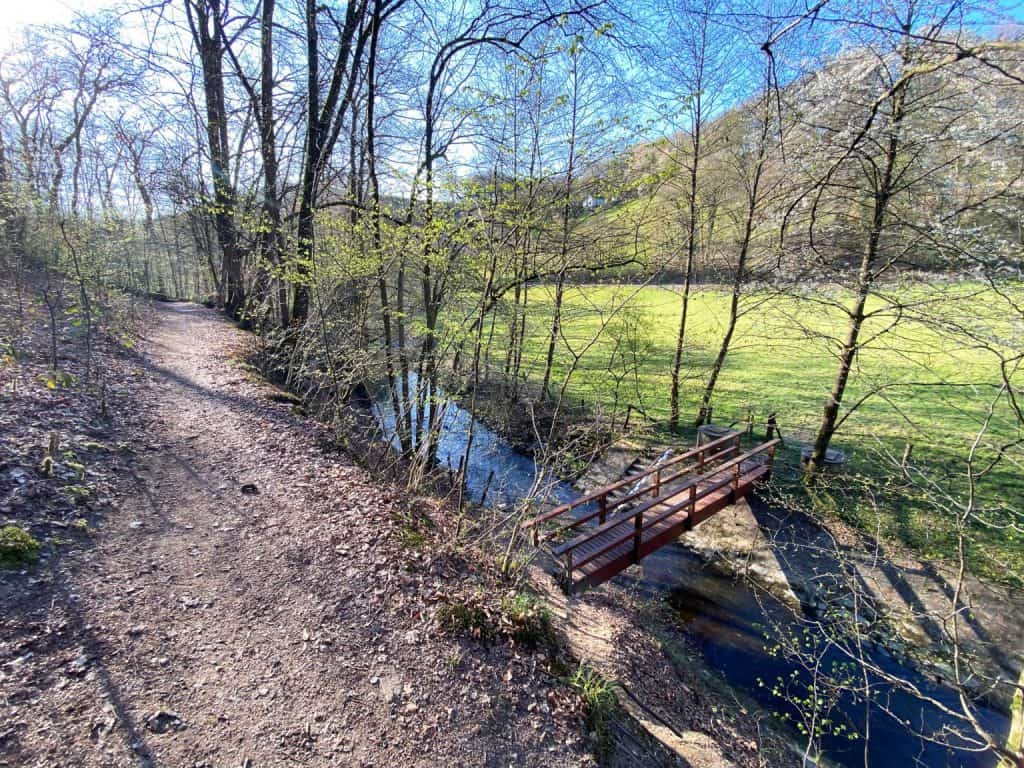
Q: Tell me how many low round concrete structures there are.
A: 2